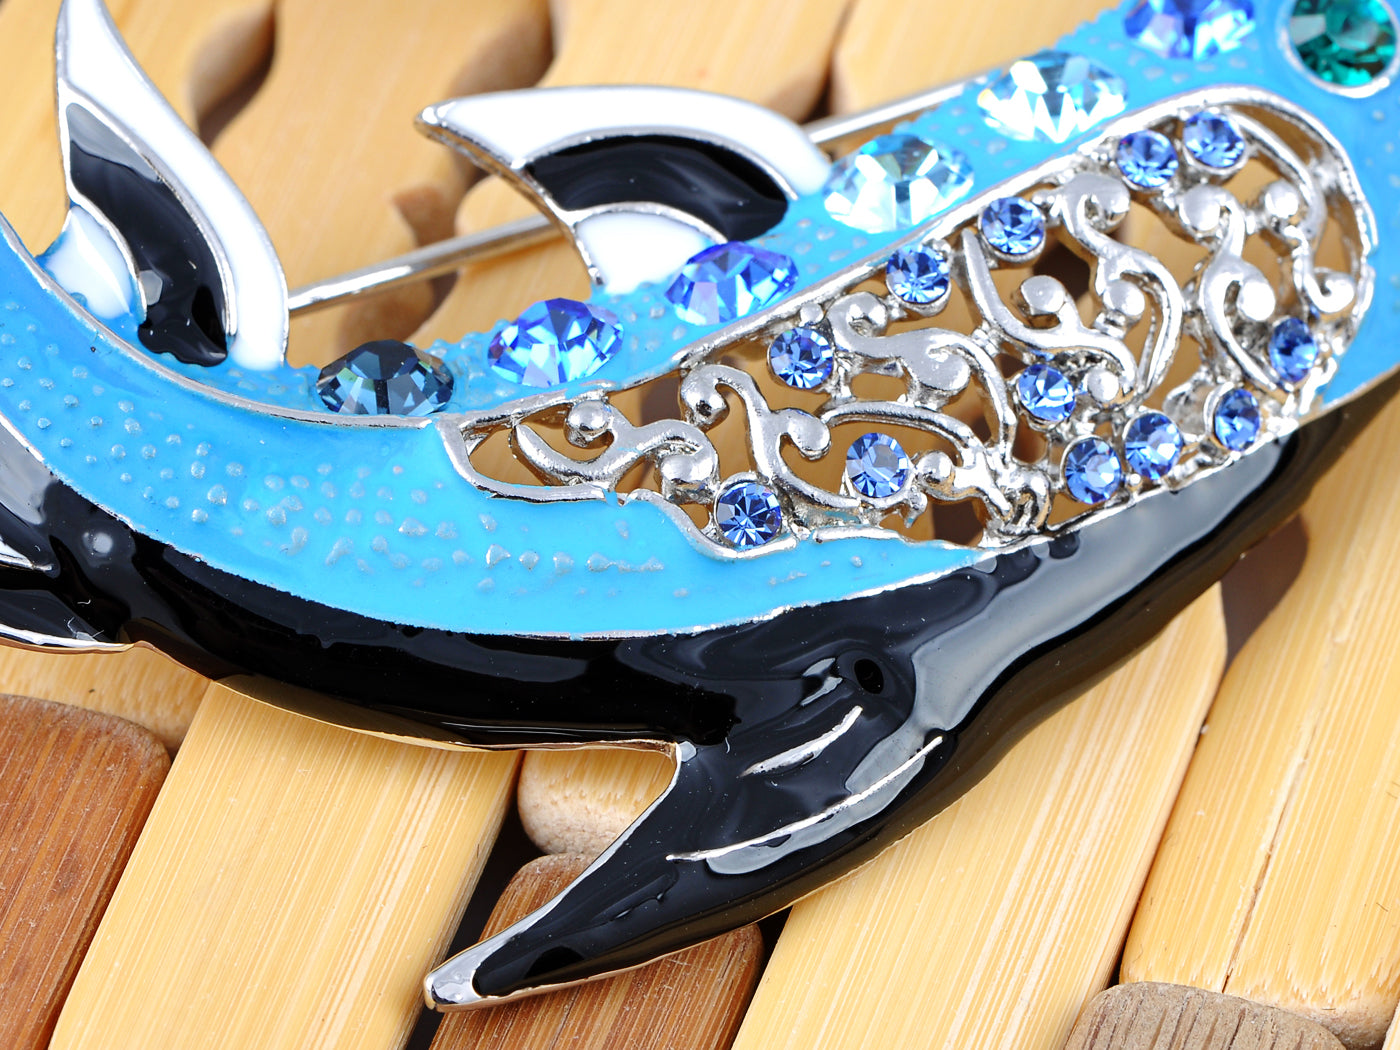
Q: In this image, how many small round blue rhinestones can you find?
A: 12